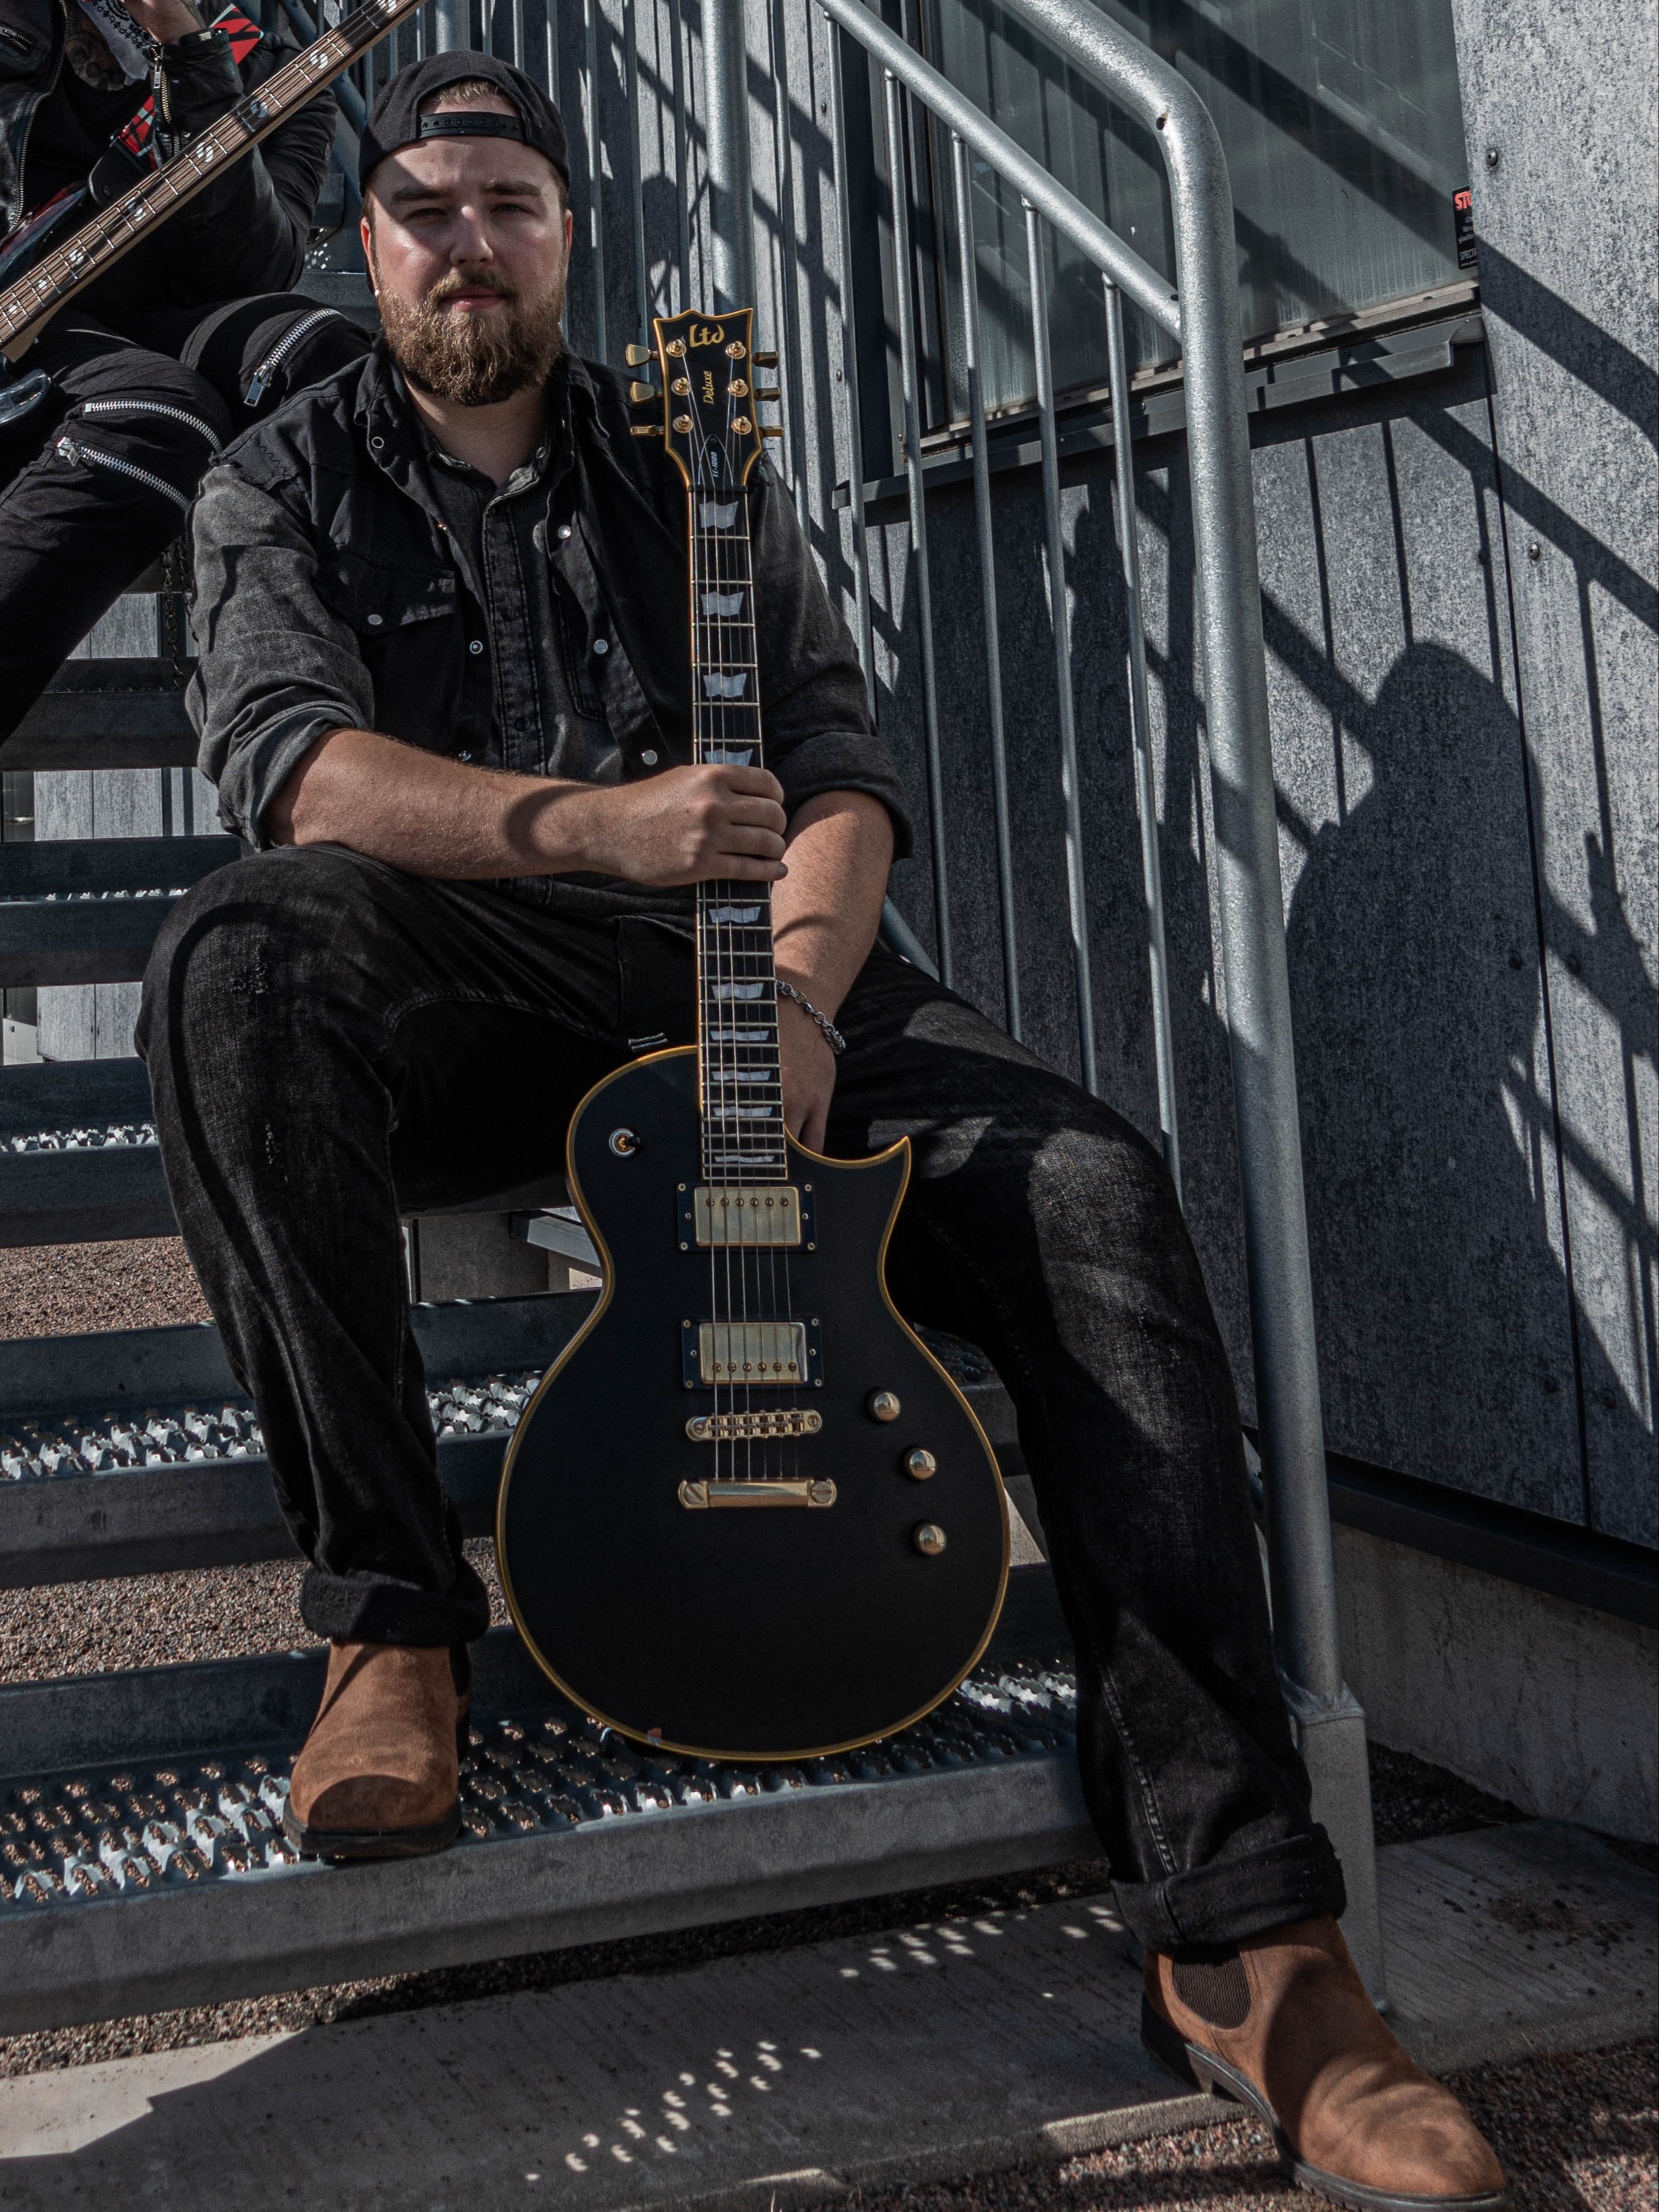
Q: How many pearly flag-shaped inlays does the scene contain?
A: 10